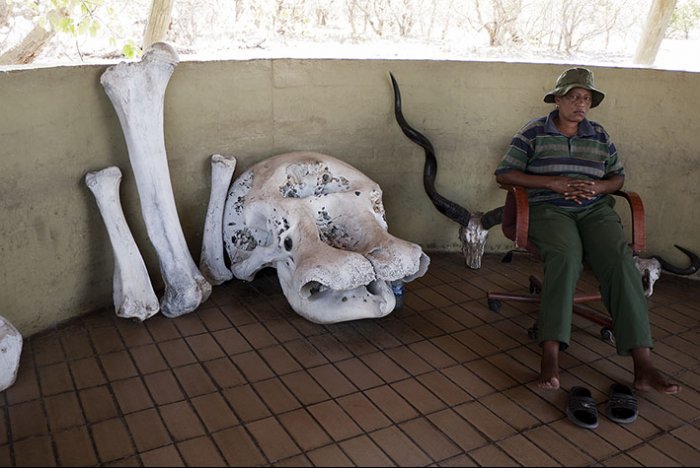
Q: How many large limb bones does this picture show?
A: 3